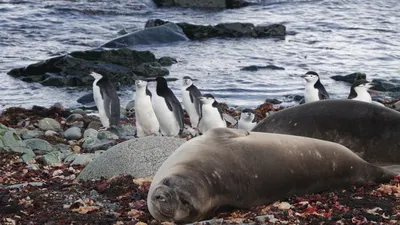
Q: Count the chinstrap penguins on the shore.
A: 8